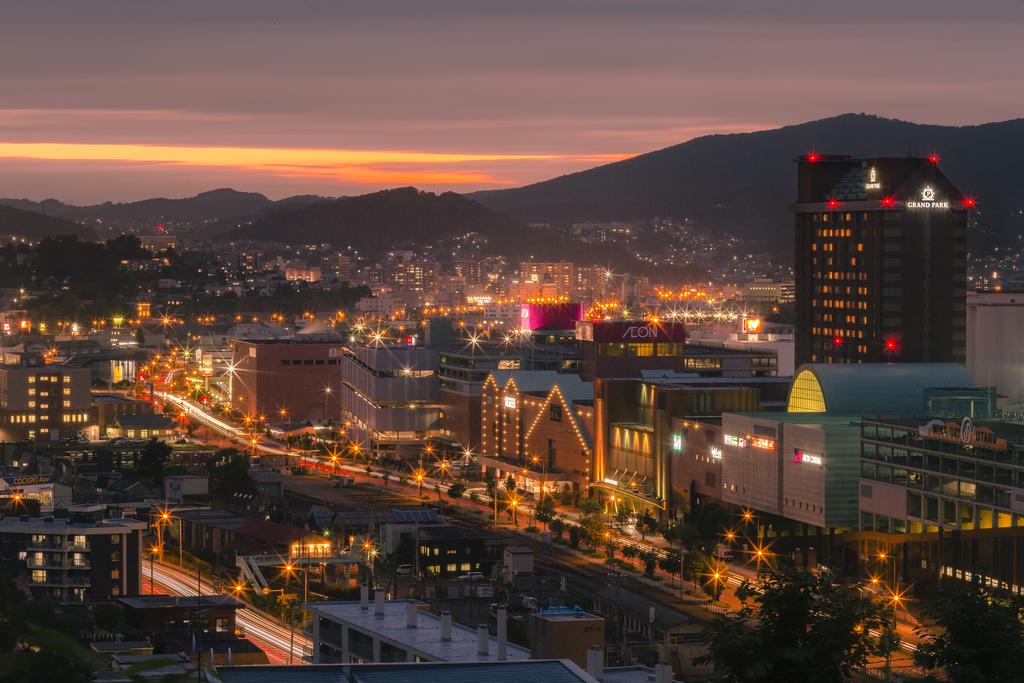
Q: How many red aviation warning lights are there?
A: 7